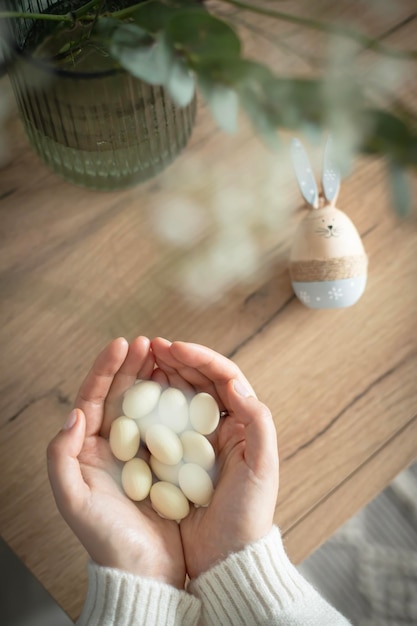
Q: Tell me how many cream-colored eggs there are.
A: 11